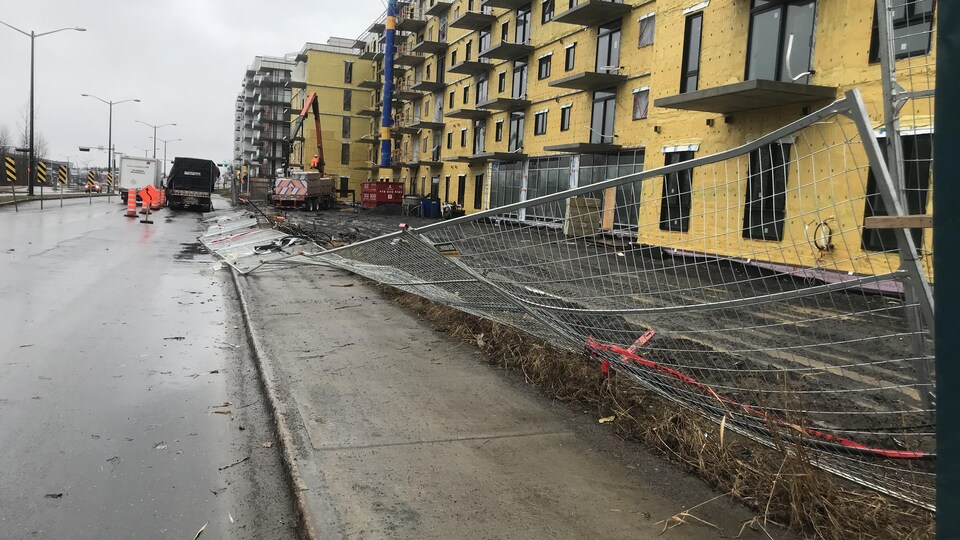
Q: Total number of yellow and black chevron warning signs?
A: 5